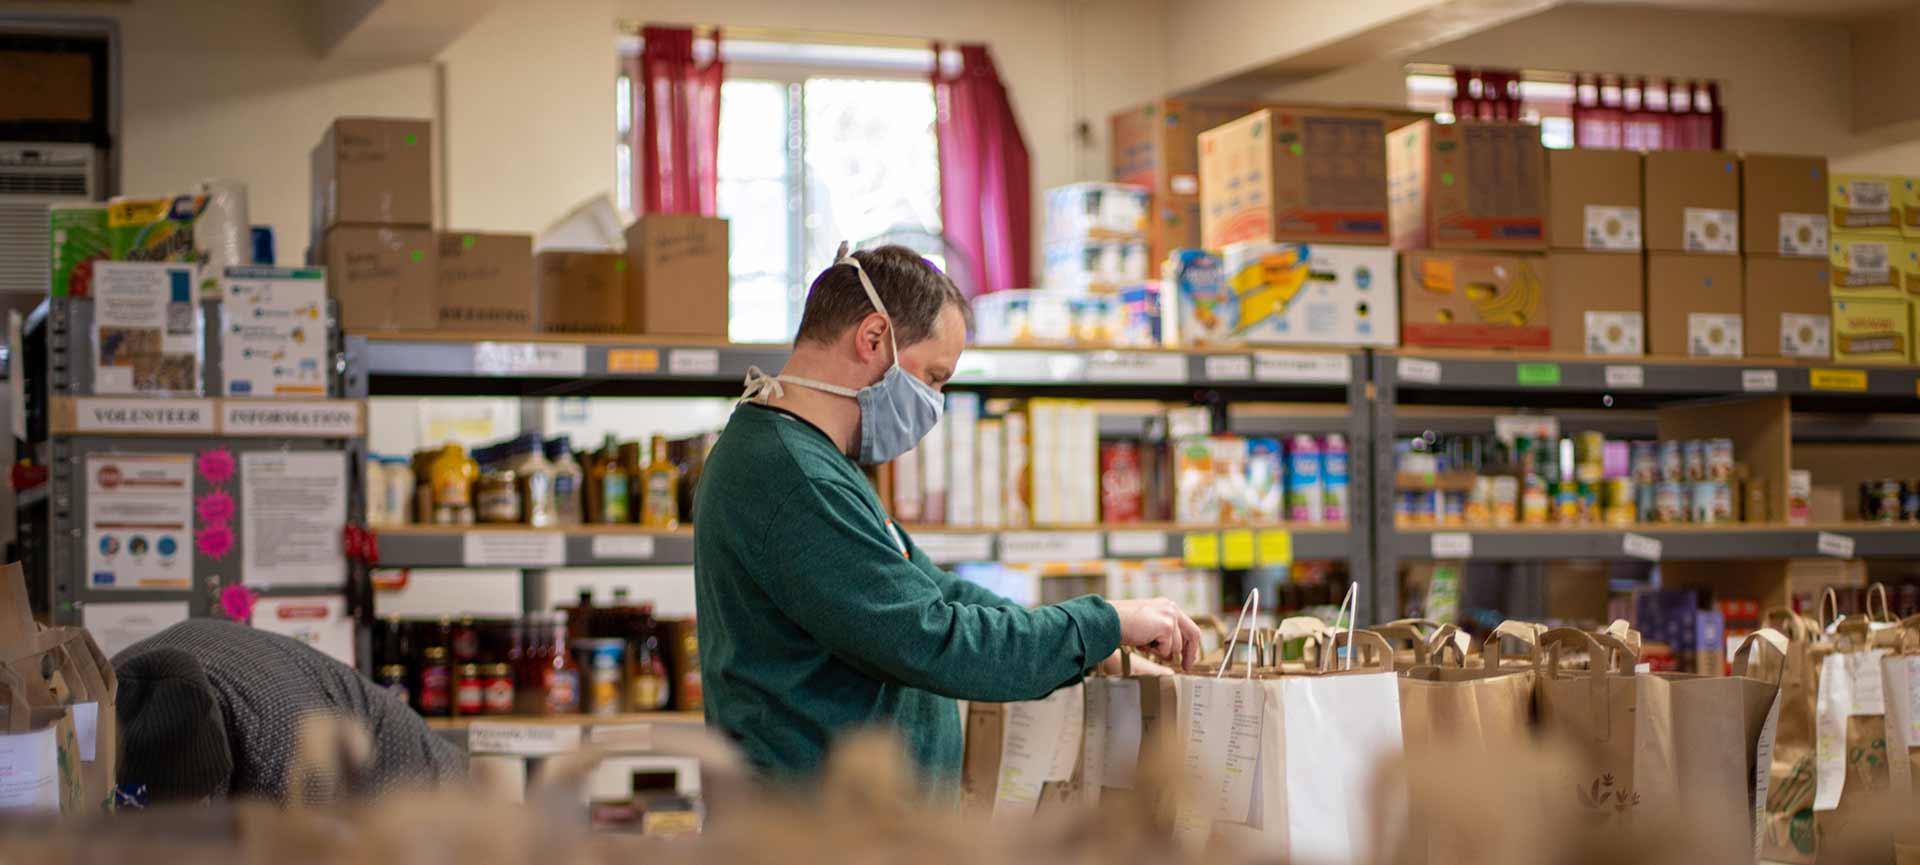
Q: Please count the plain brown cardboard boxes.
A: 11